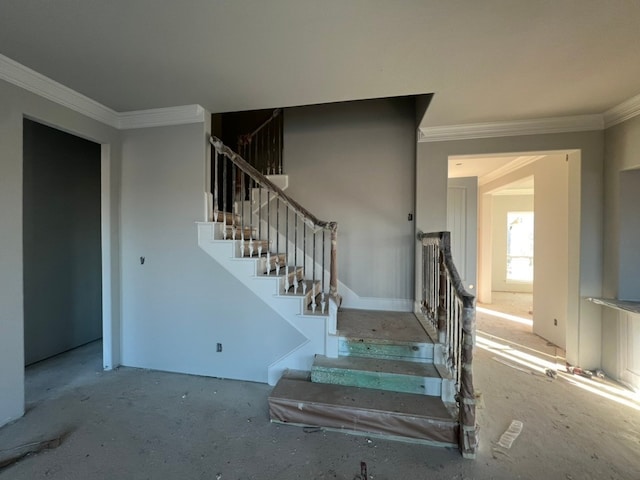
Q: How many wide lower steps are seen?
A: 3